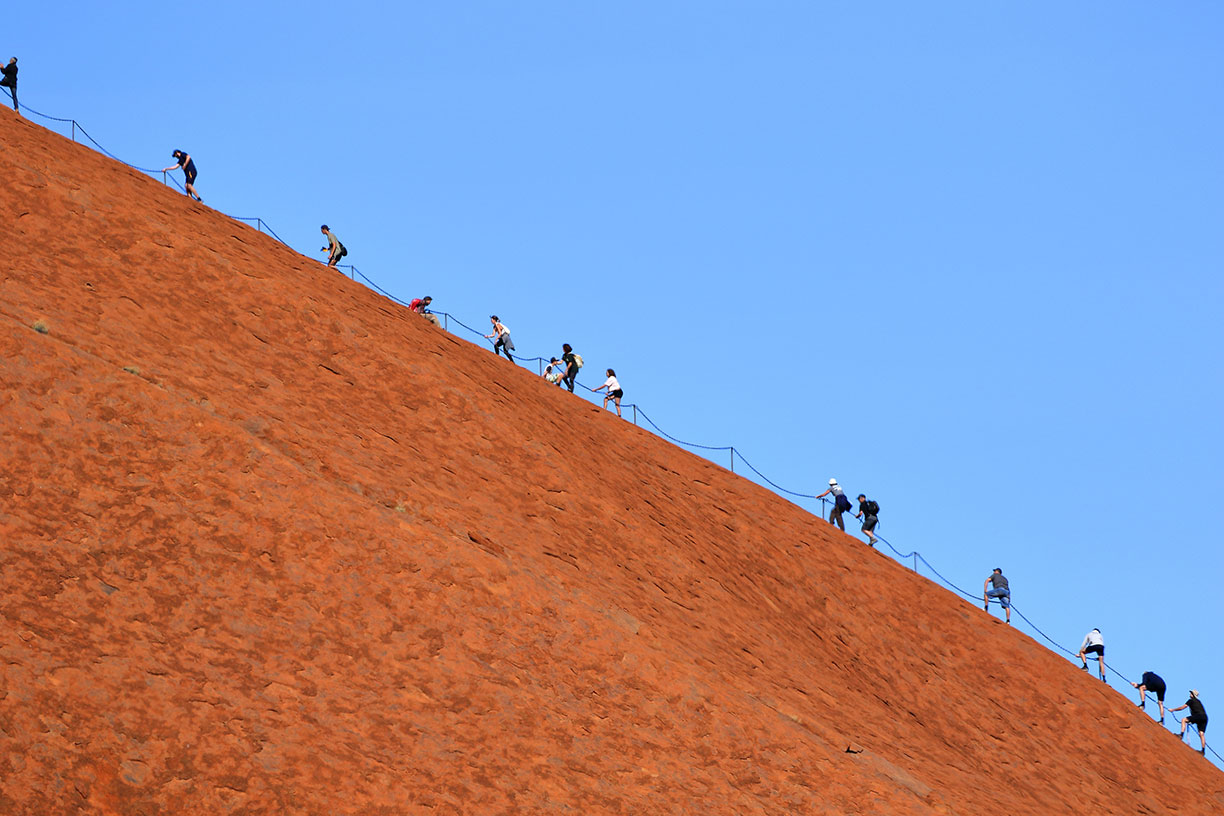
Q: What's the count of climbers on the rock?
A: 14